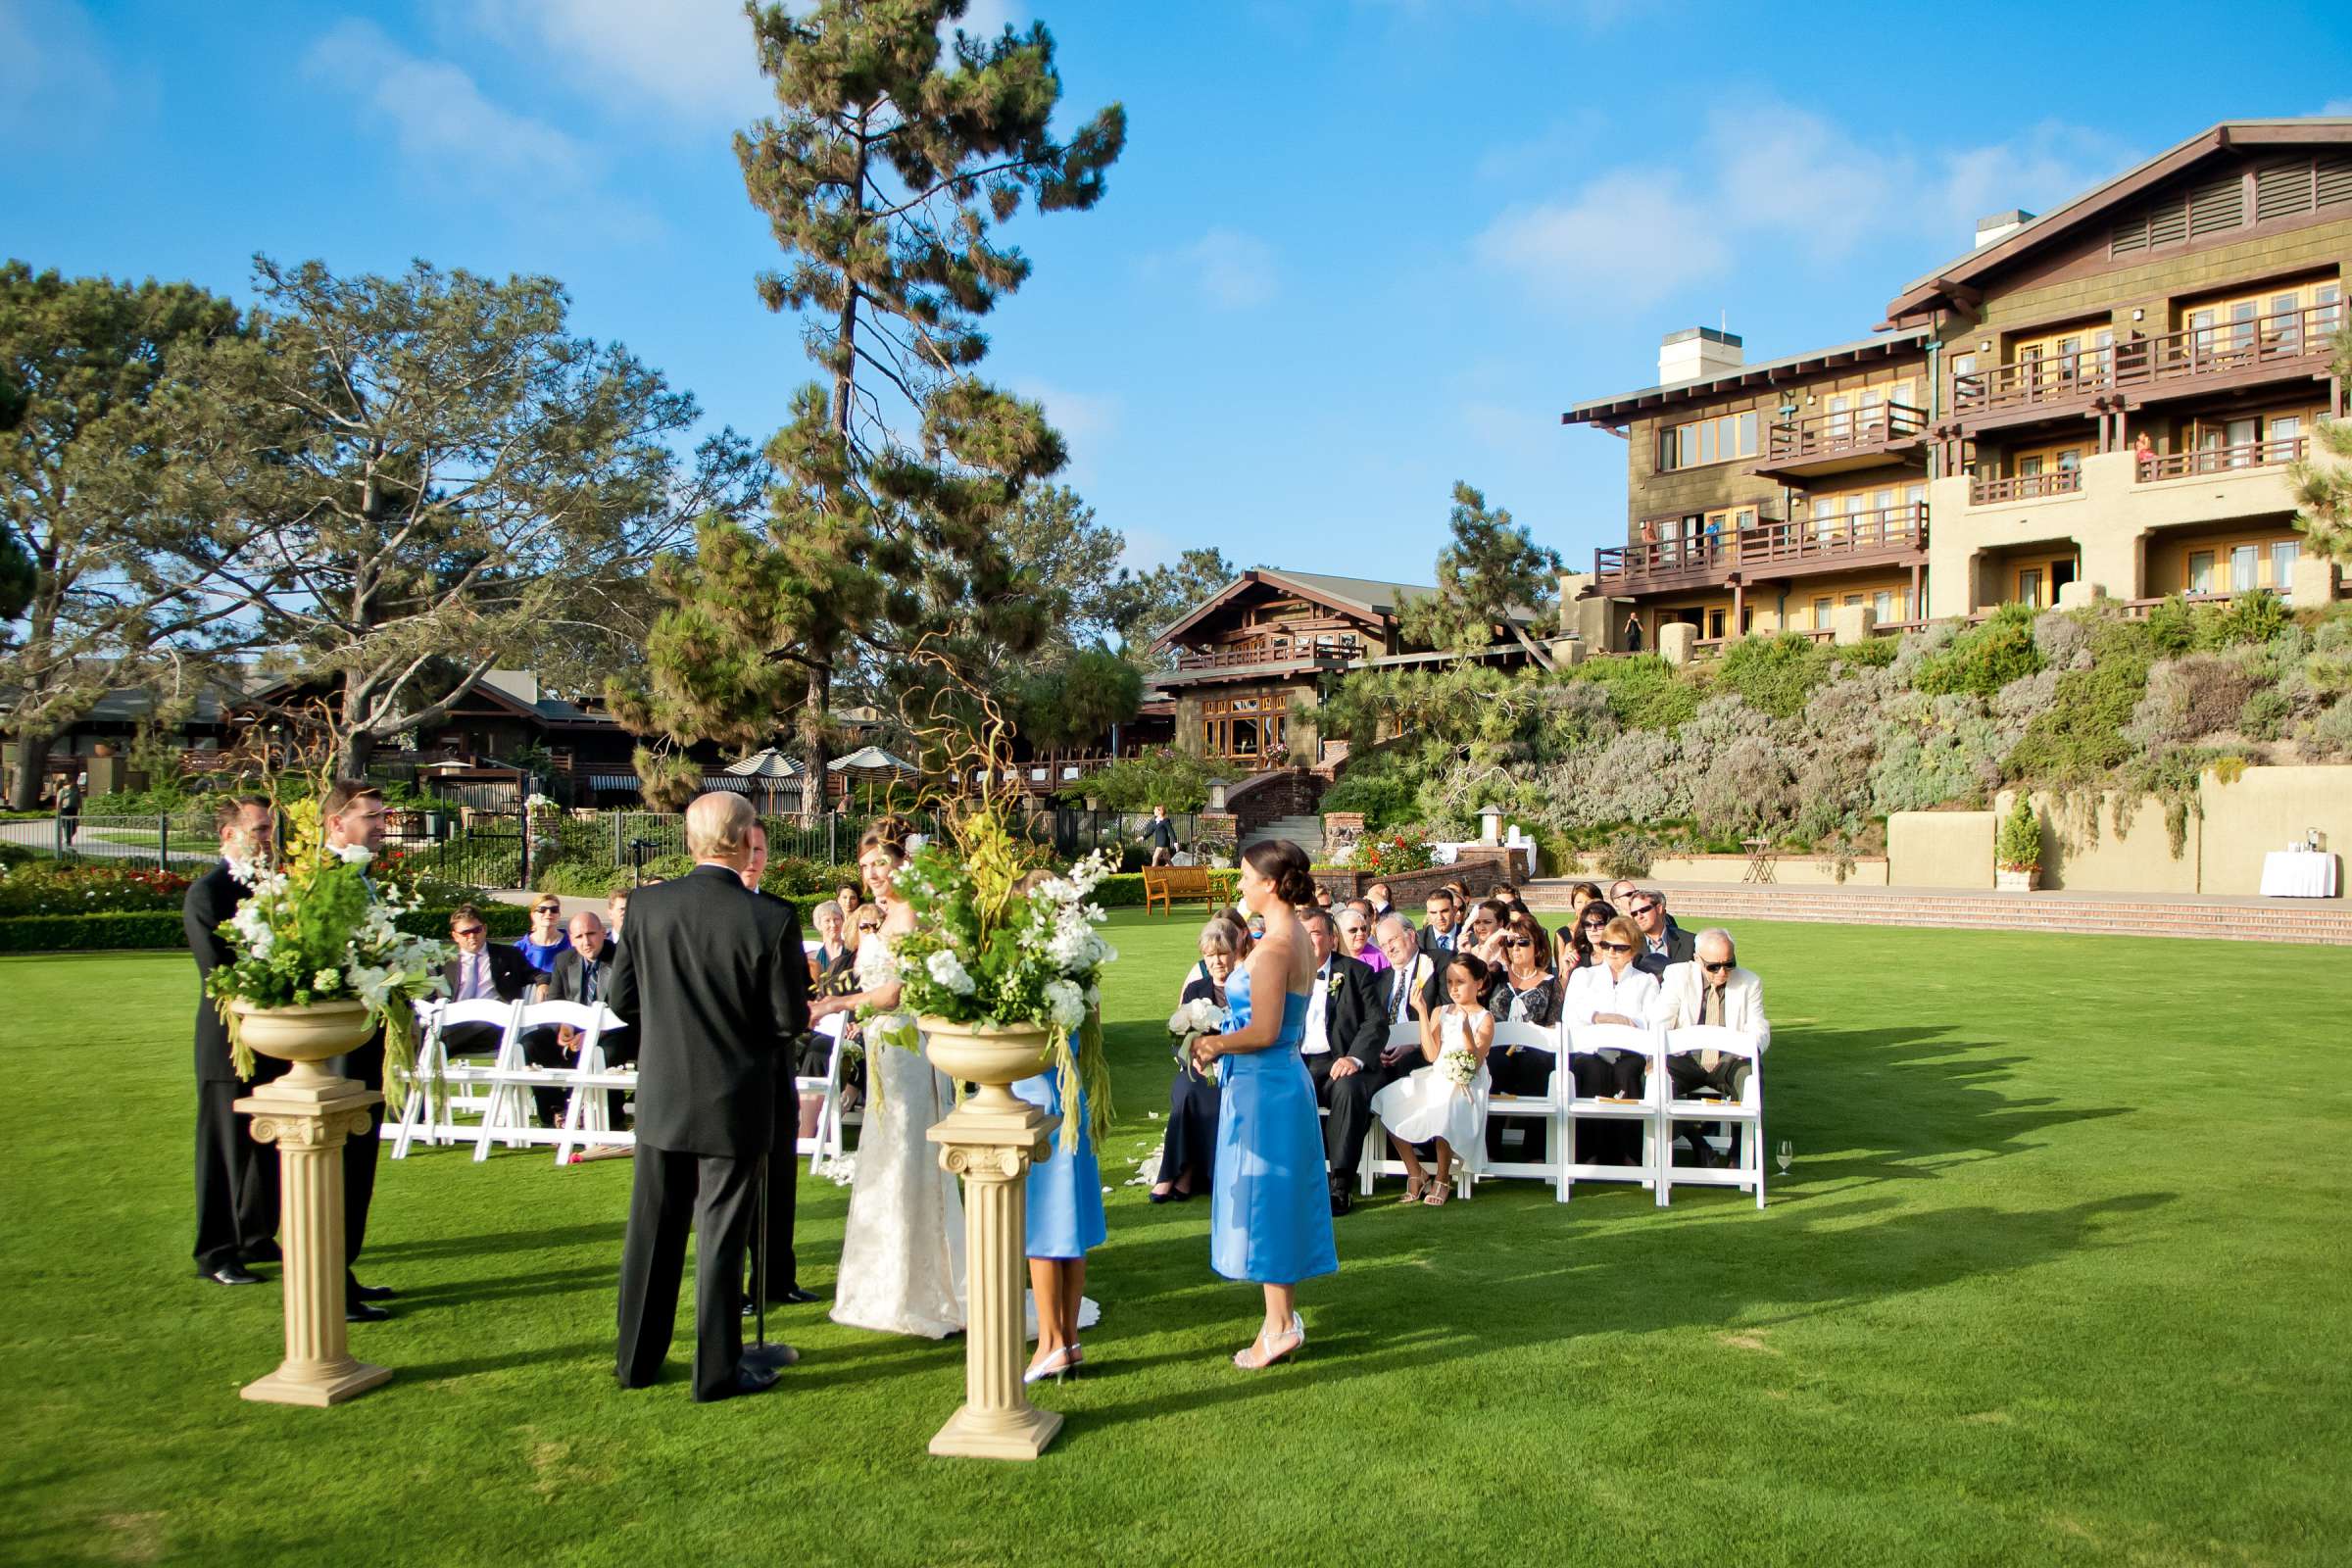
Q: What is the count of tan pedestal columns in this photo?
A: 2